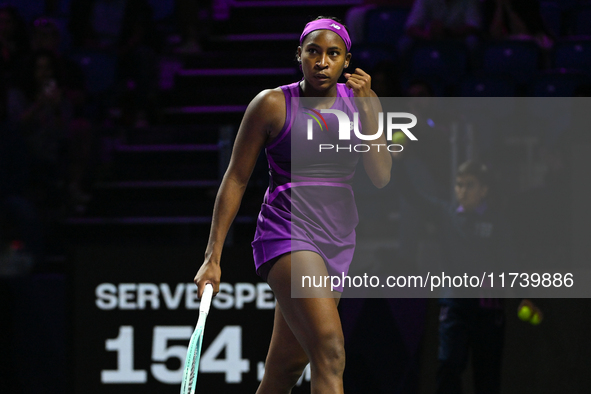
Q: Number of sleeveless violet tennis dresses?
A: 1